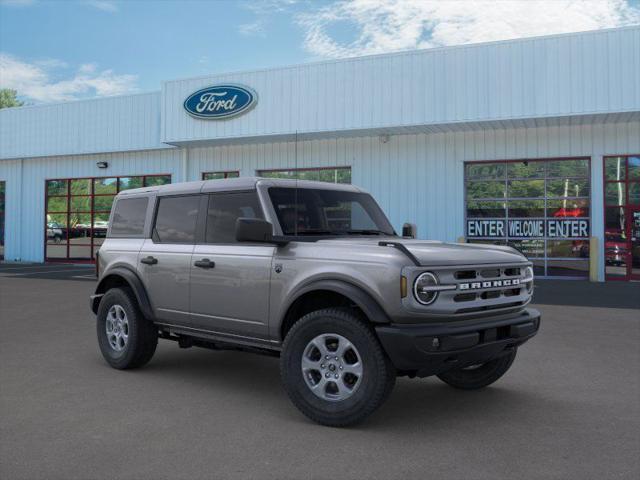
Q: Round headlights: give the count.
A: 2